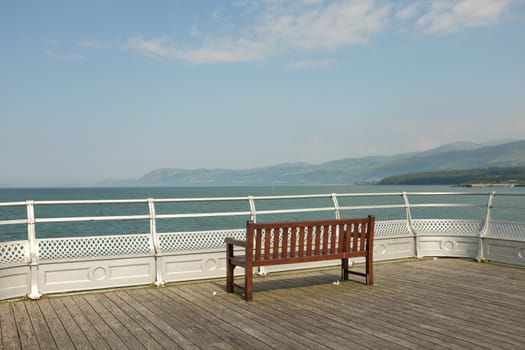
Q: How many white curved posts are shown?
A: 6